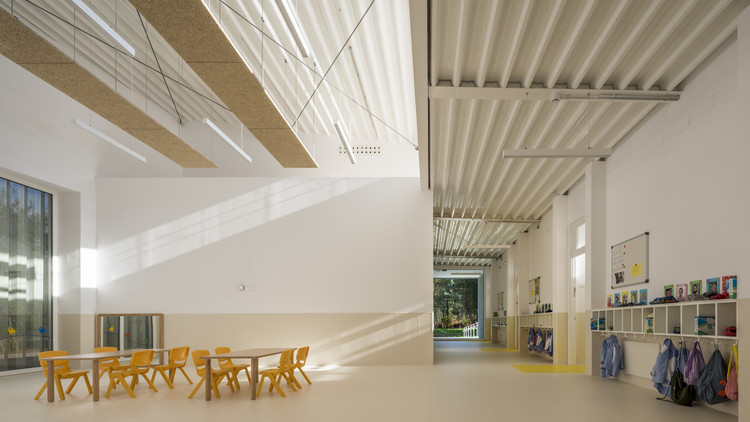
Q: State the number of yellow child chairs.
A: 8